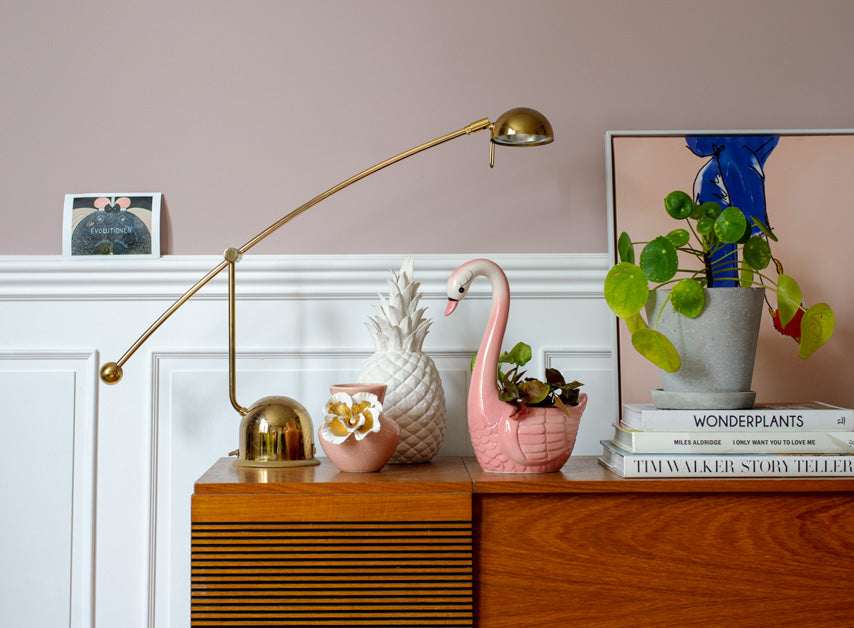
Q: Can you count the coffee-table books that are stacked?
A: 3